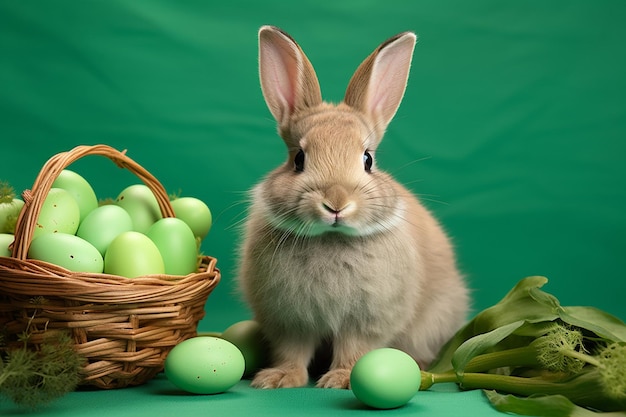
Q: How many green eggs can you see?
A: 13